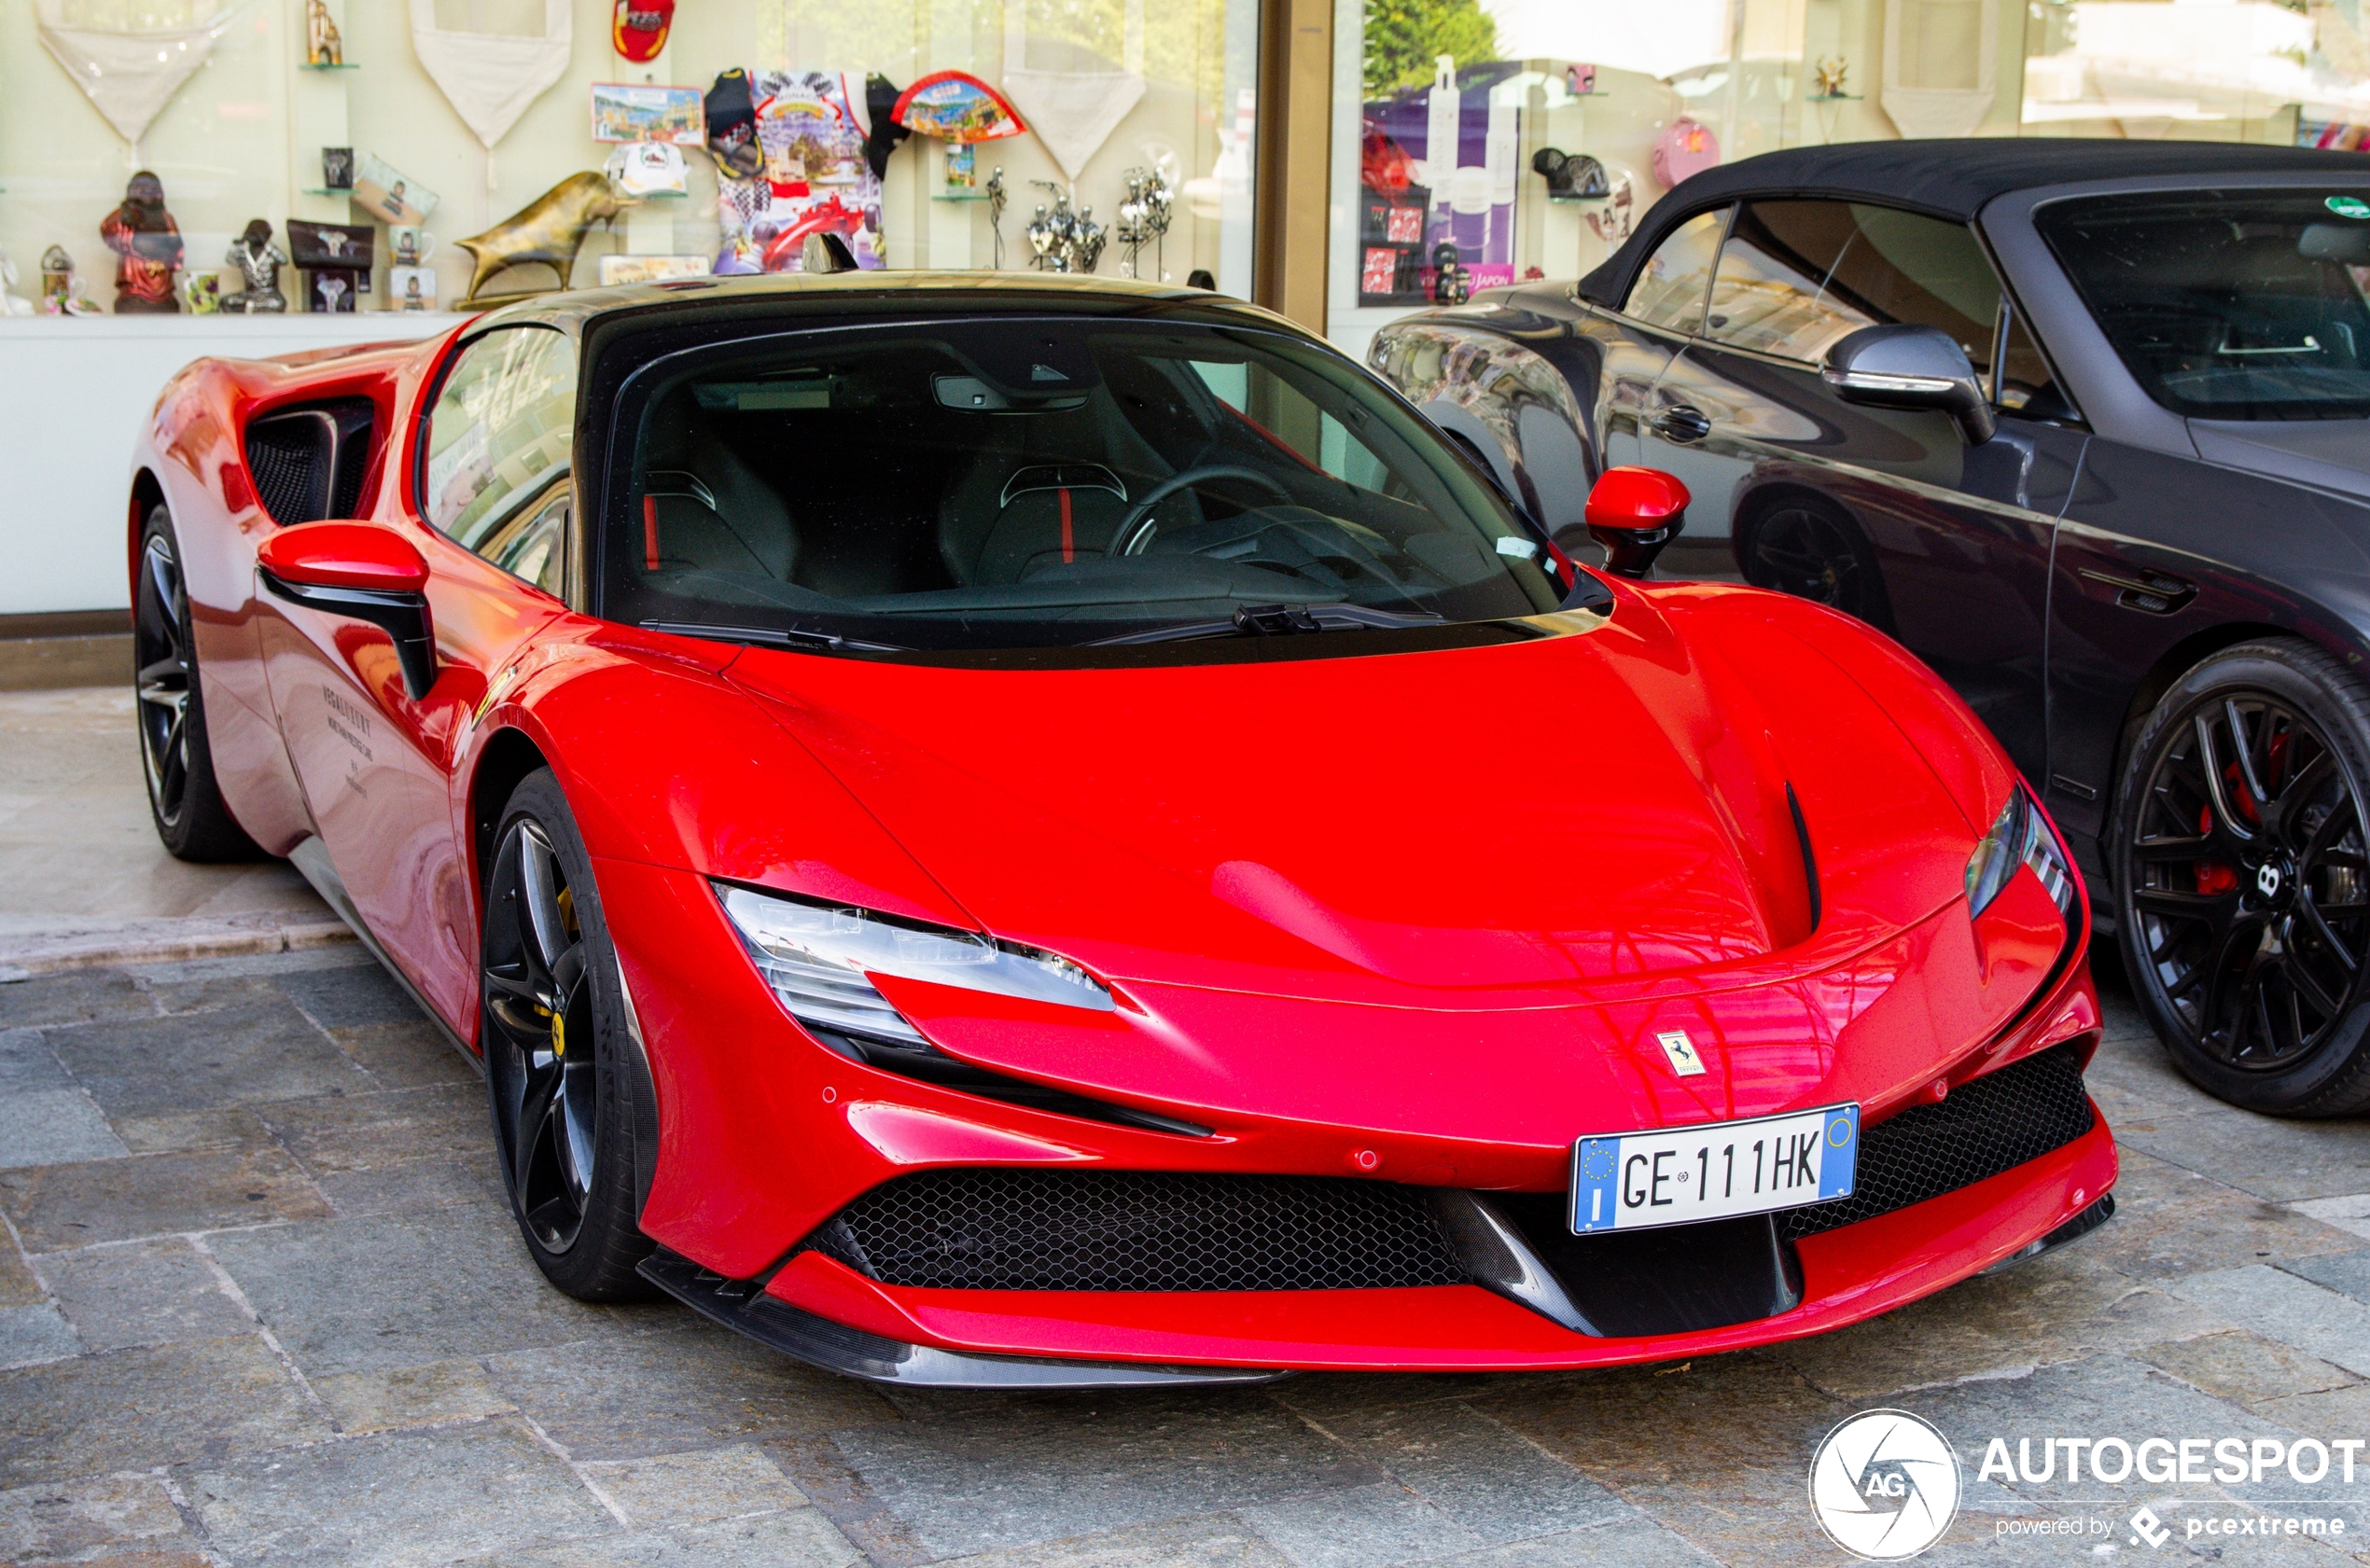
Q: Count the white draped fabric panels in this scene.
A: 4